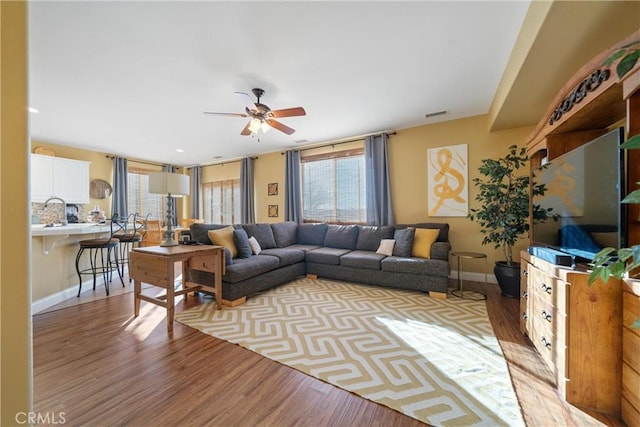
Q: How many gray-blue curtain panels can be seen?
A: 6